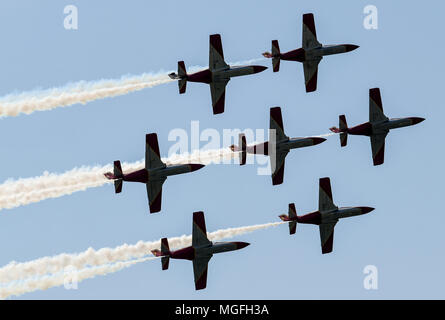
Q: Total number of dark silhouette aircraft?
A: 7